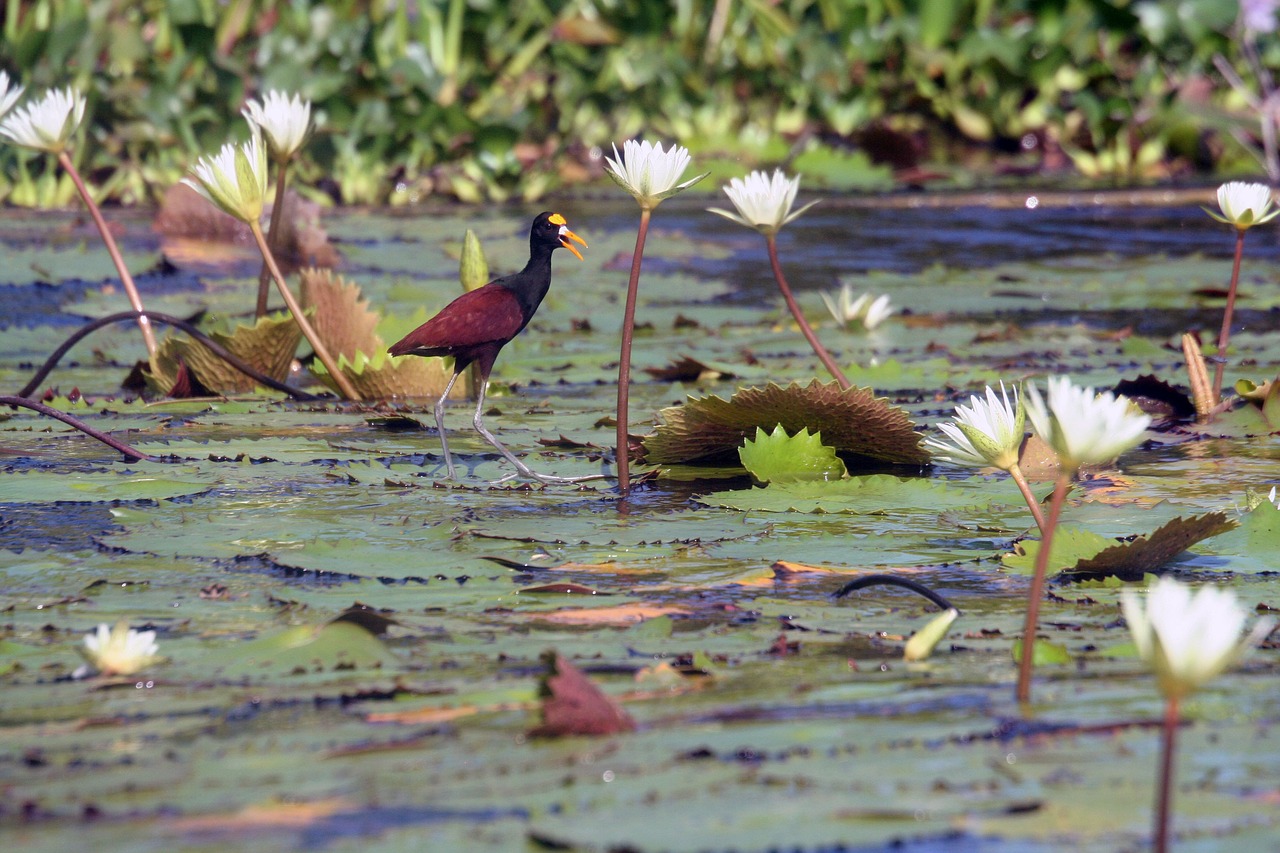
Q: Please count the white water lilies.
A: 12